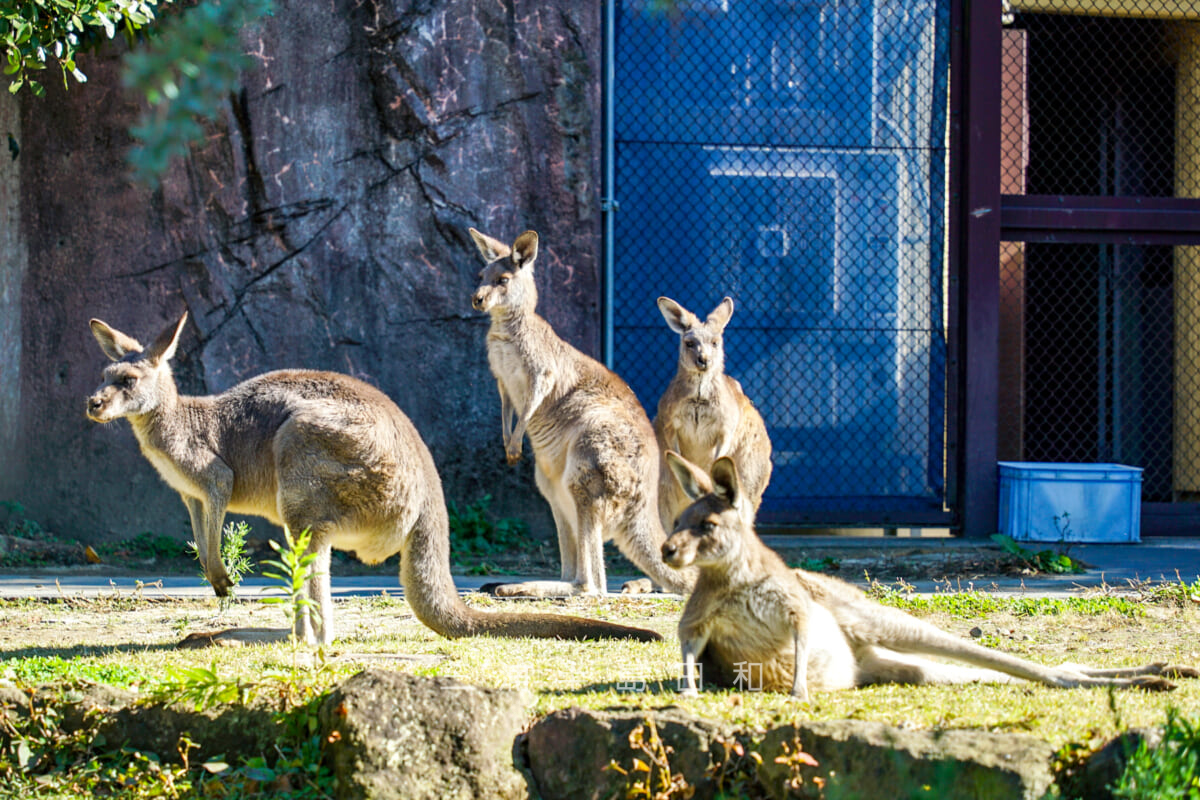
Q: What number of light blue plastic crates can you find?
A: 1